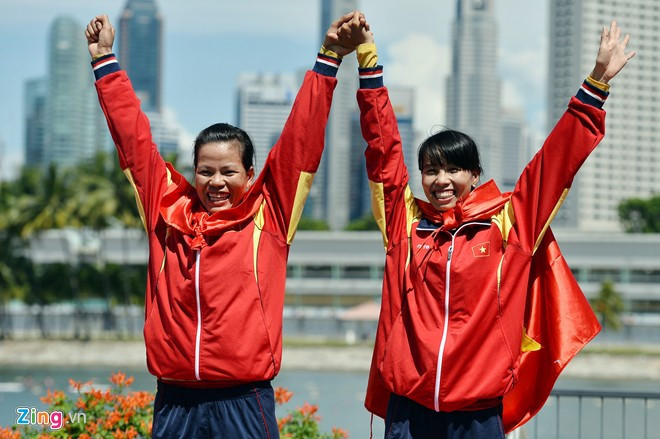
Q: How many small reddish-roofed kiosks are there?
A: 1